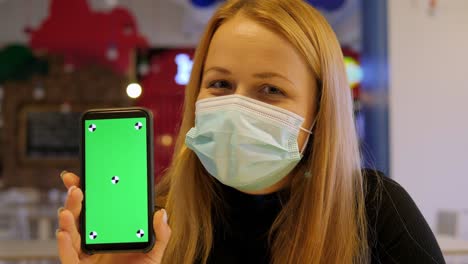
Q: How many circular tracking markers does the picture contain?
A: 5